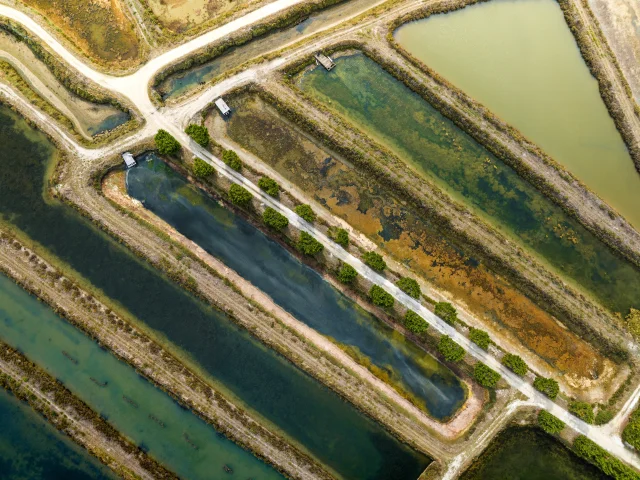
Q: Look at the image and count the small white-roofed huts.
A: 2